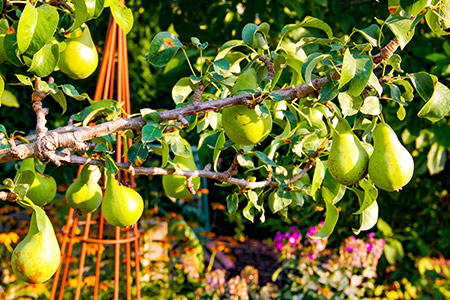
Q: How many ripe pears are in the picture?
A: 9